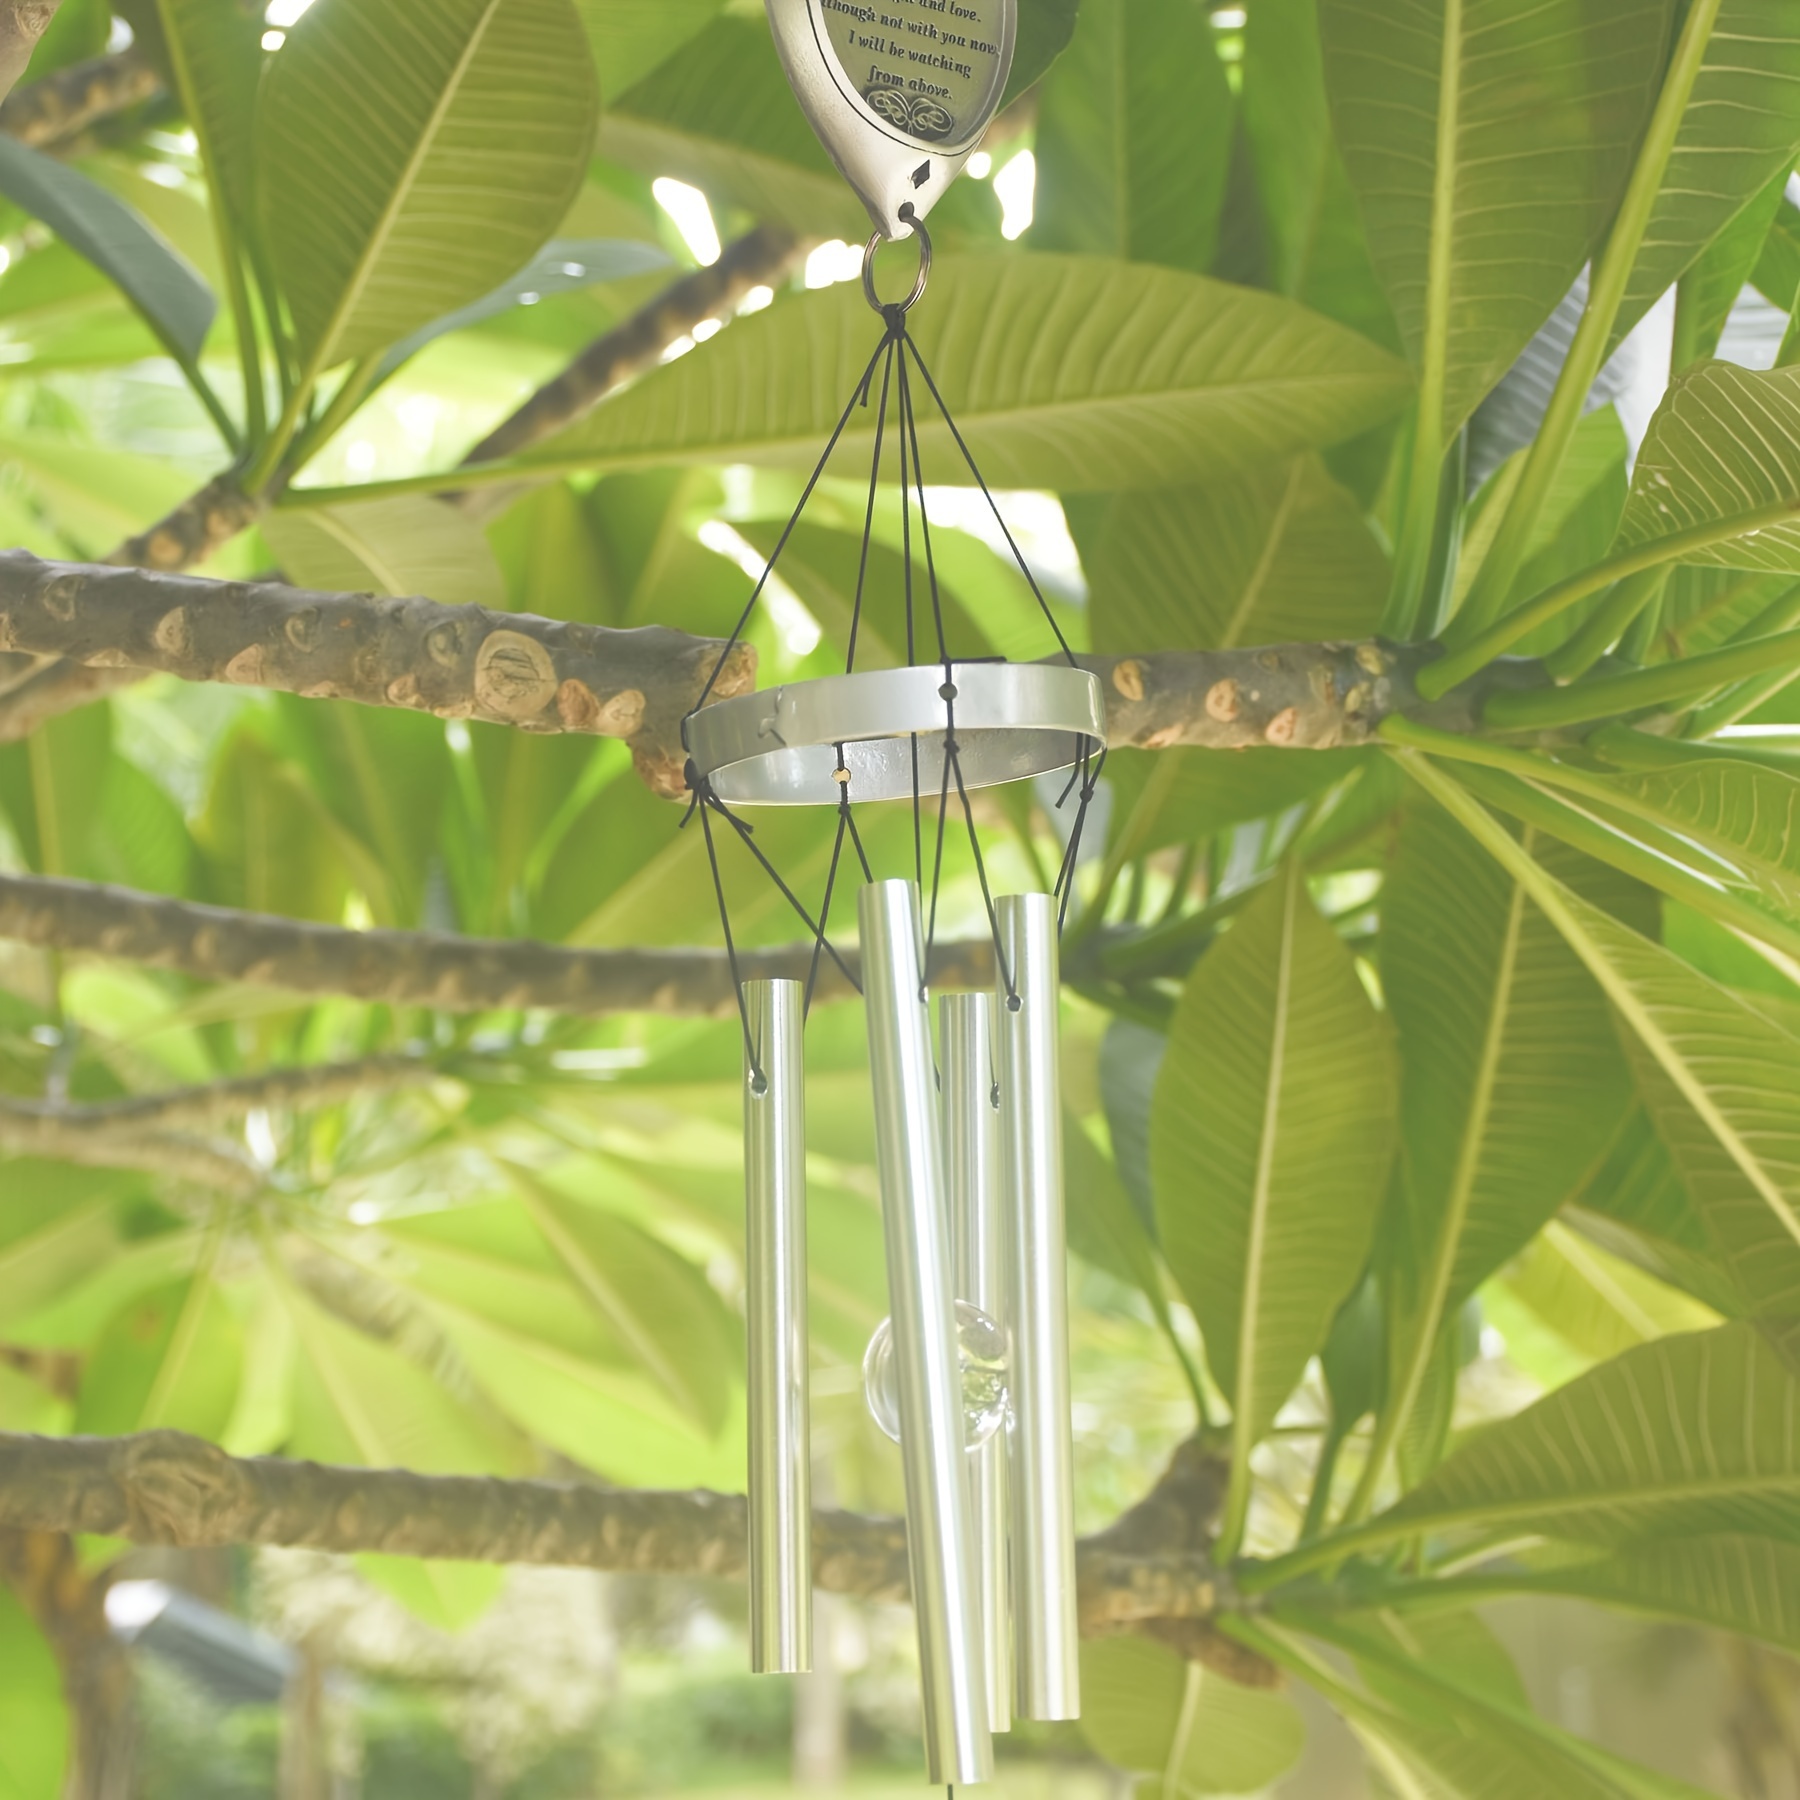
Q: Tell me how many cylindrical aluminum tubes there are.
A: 4